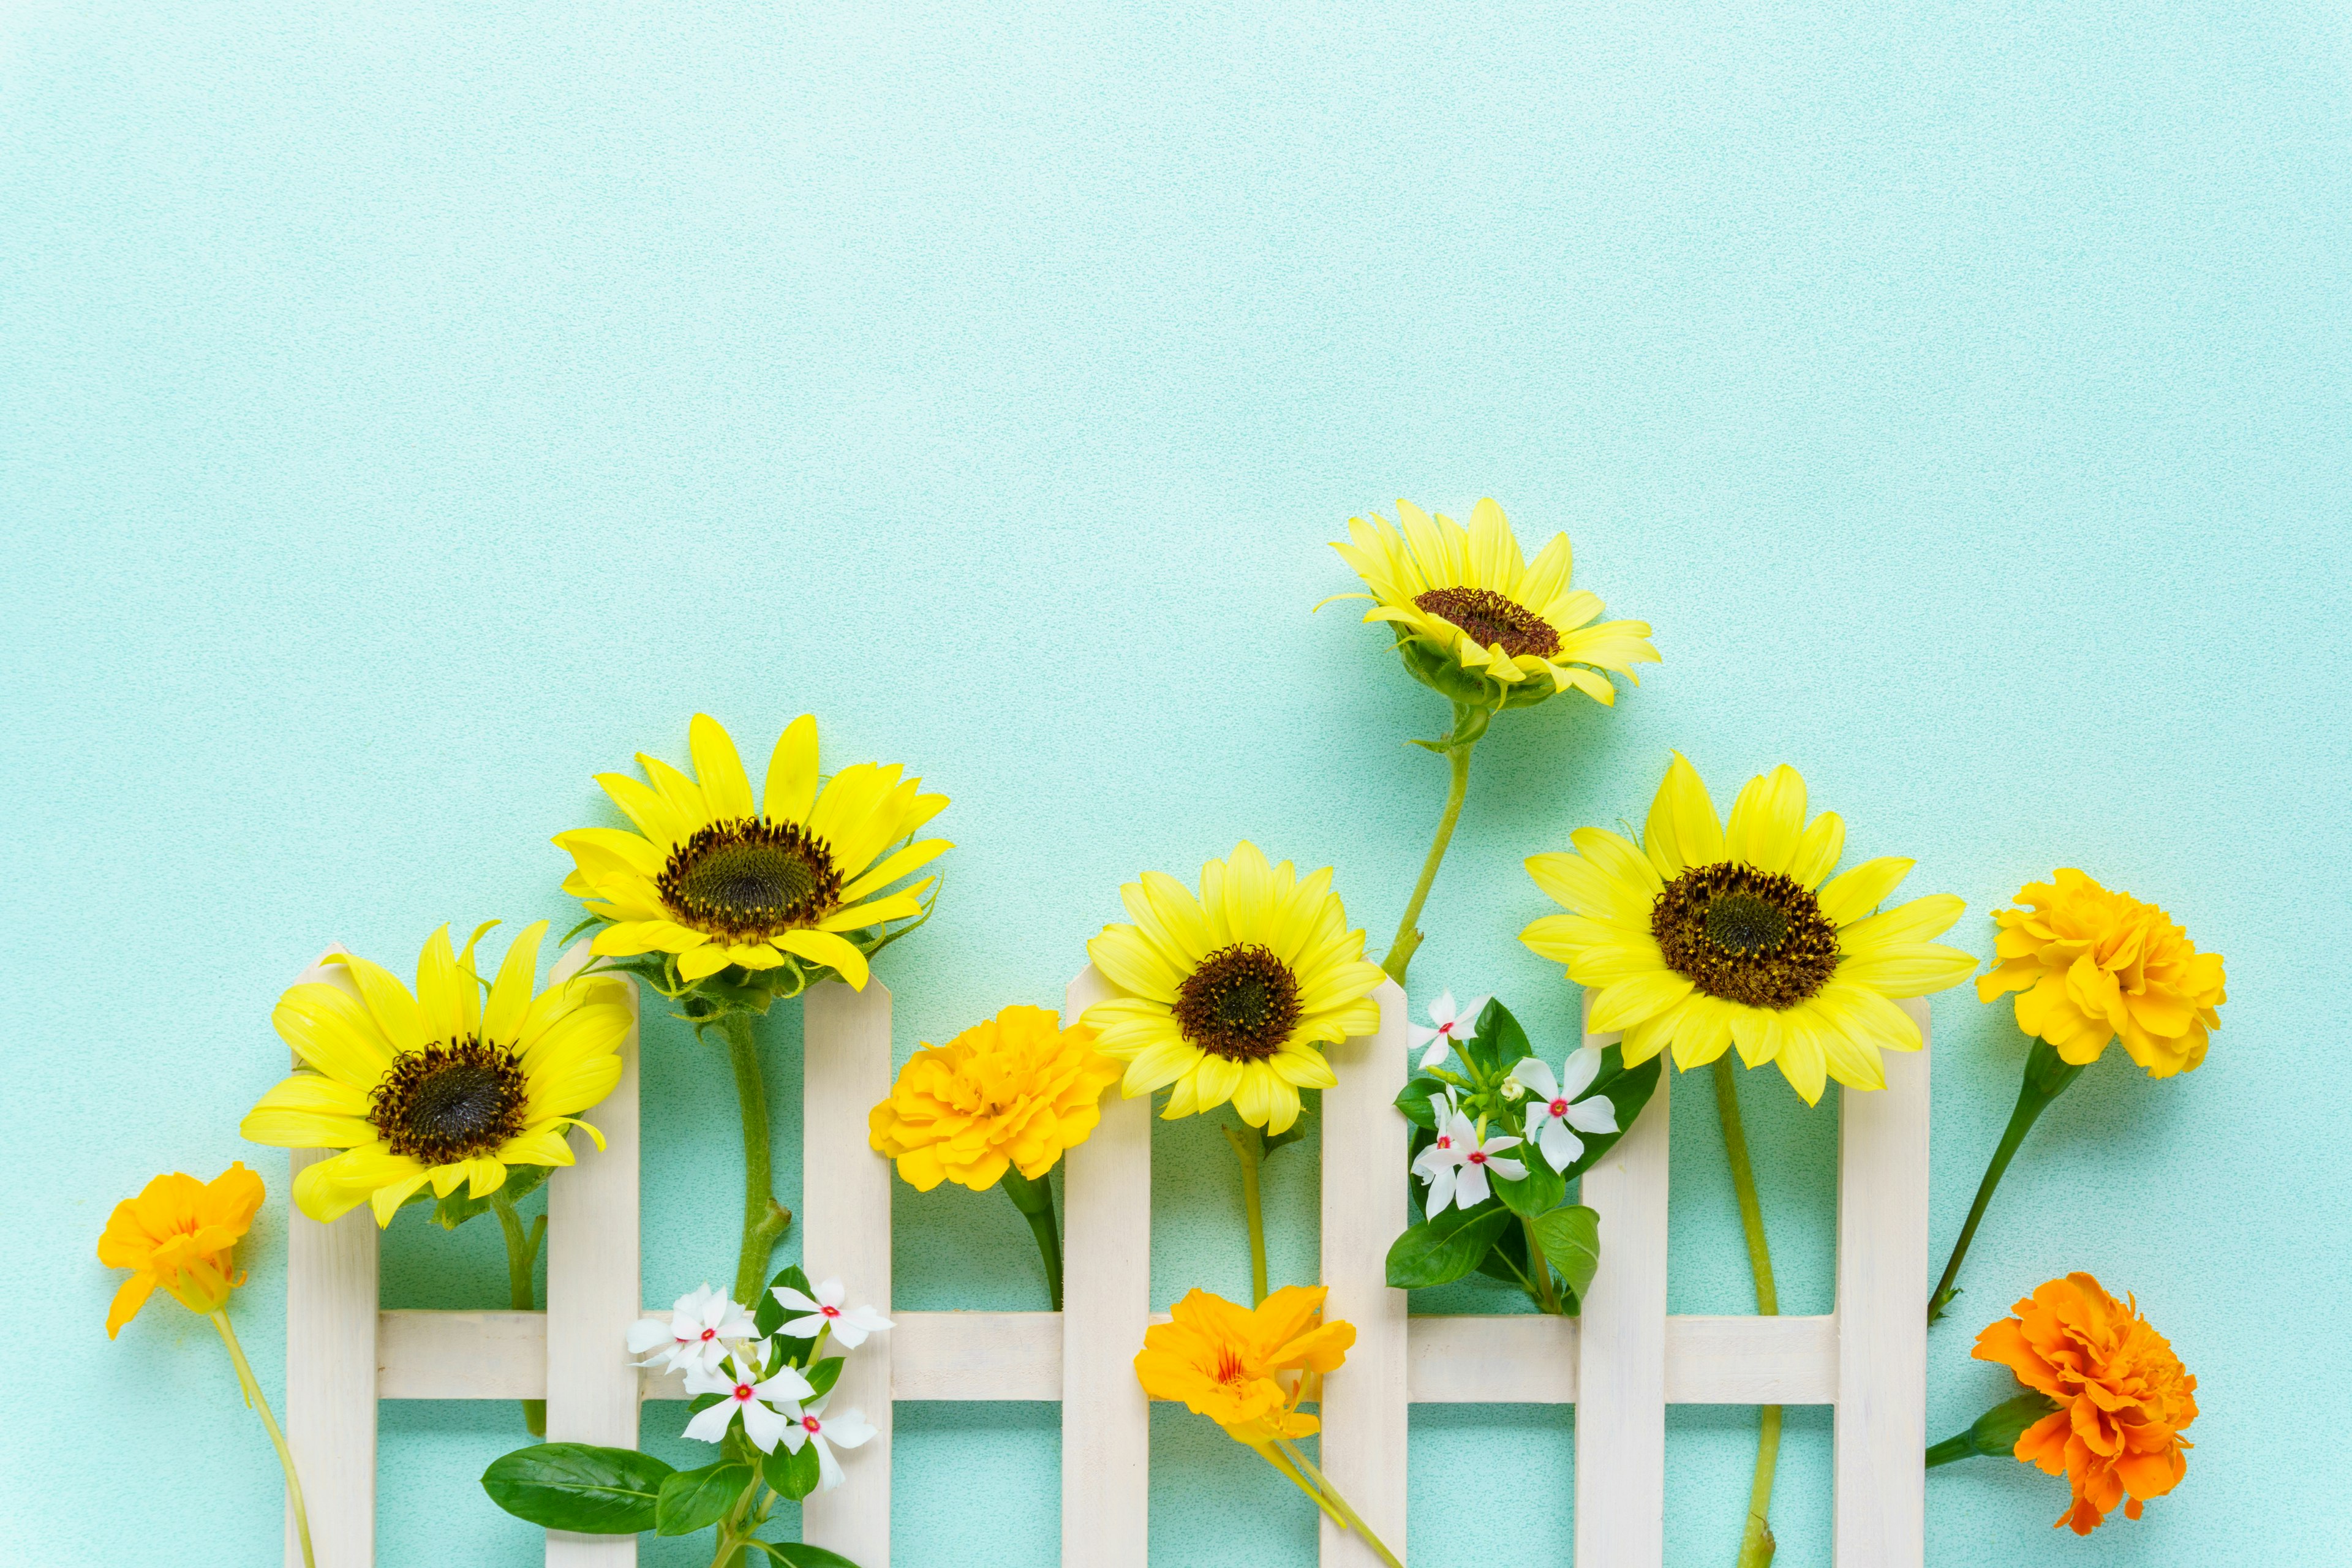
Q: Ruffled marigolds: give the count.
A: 3